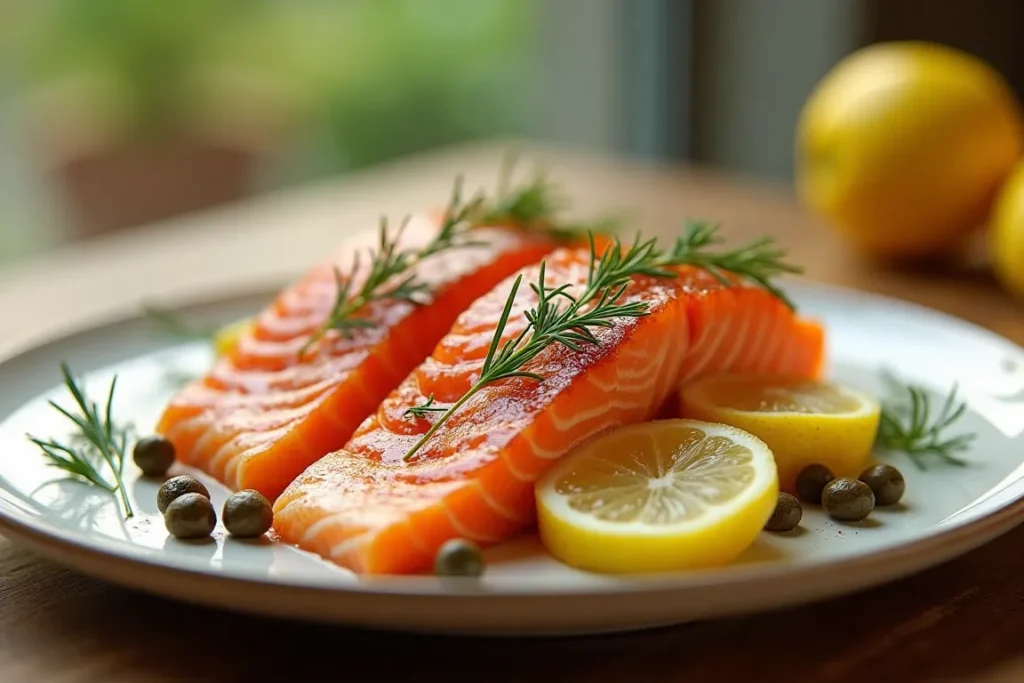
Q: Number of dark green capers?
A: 9